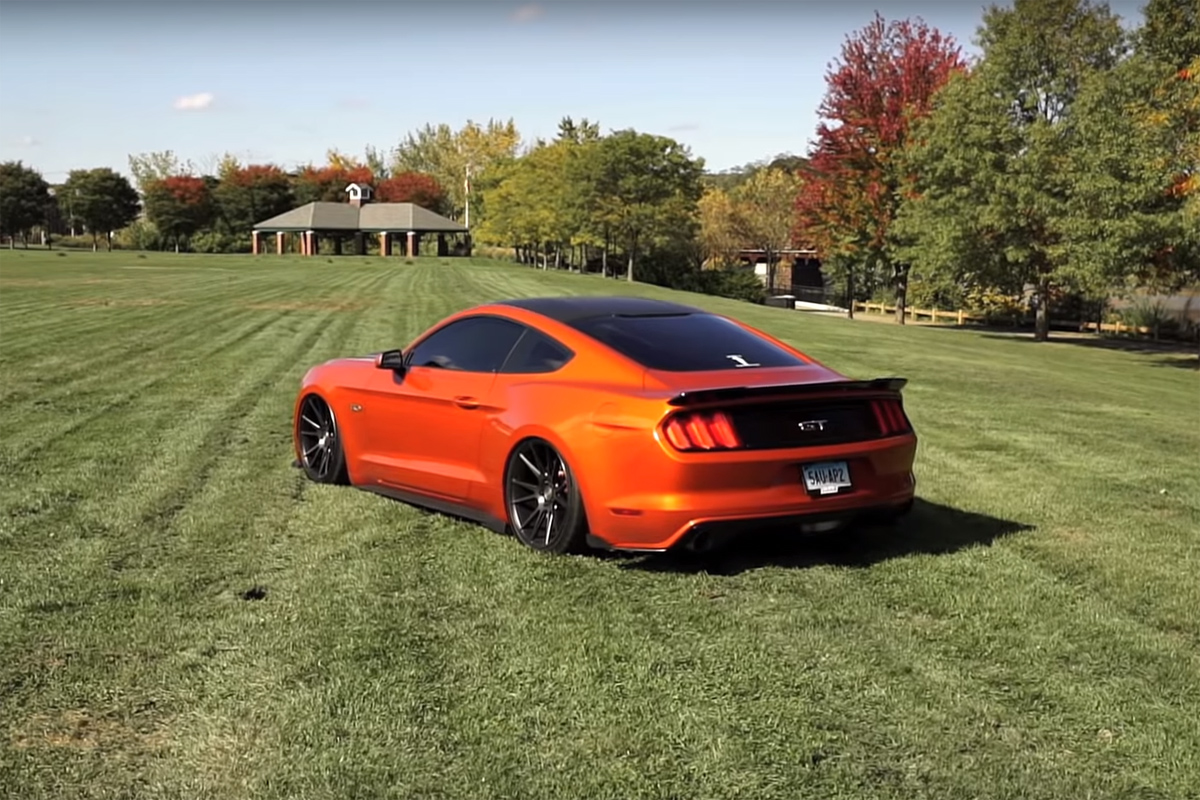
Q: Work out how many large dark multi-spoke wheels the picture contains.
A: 2